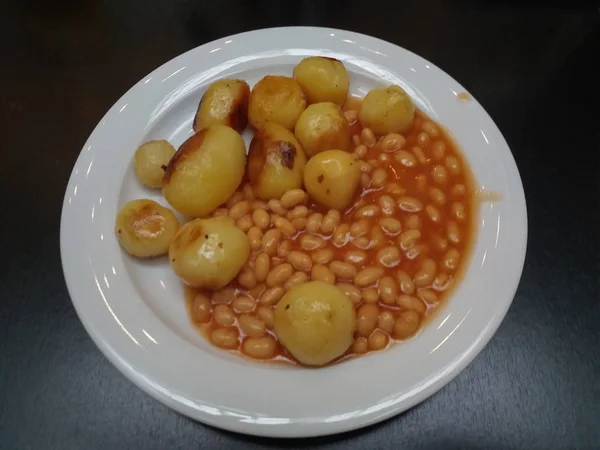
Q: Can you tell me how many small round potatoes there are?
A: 12